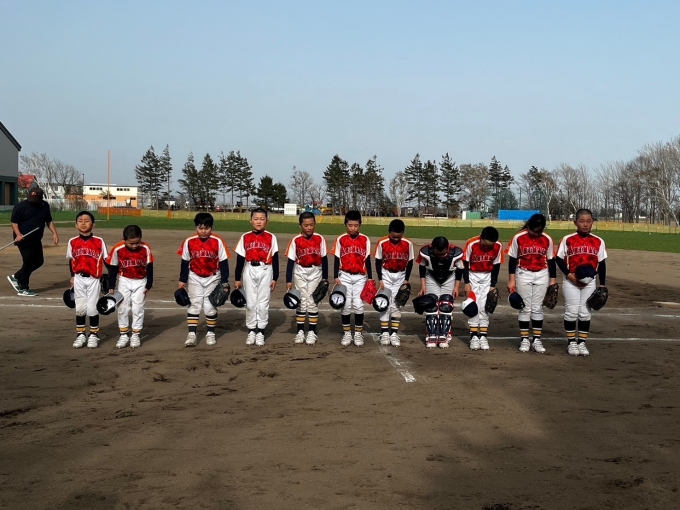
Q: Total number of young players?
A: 11